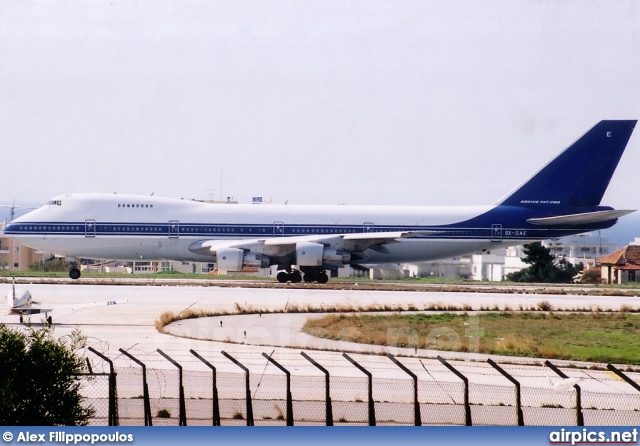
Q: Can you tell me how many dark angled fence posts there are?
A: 13